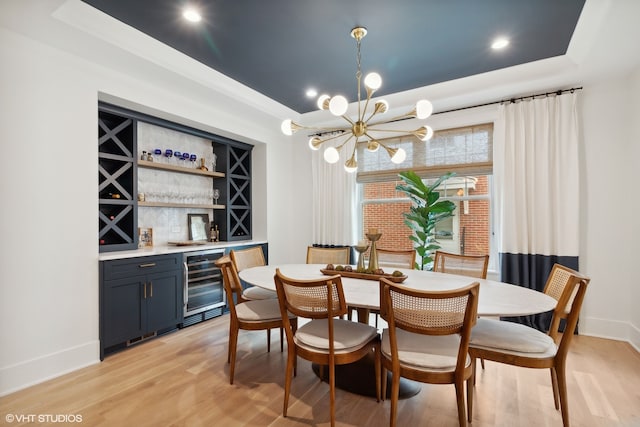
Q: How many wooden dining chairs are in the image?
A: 8